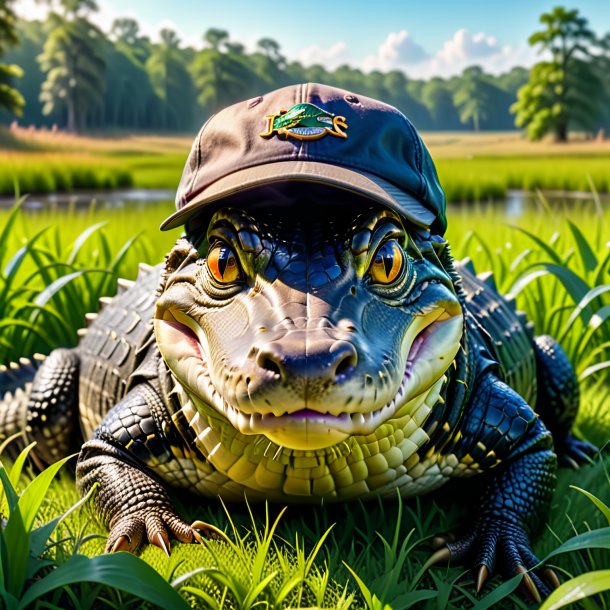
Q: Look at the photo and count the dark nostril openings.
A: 2